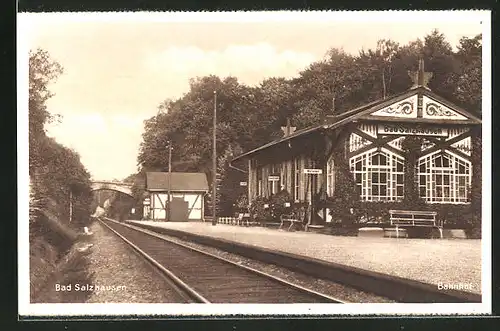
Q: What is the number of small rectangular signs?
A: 3